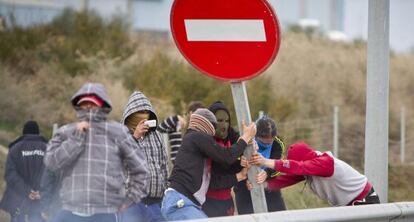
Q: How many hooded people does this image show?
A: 4